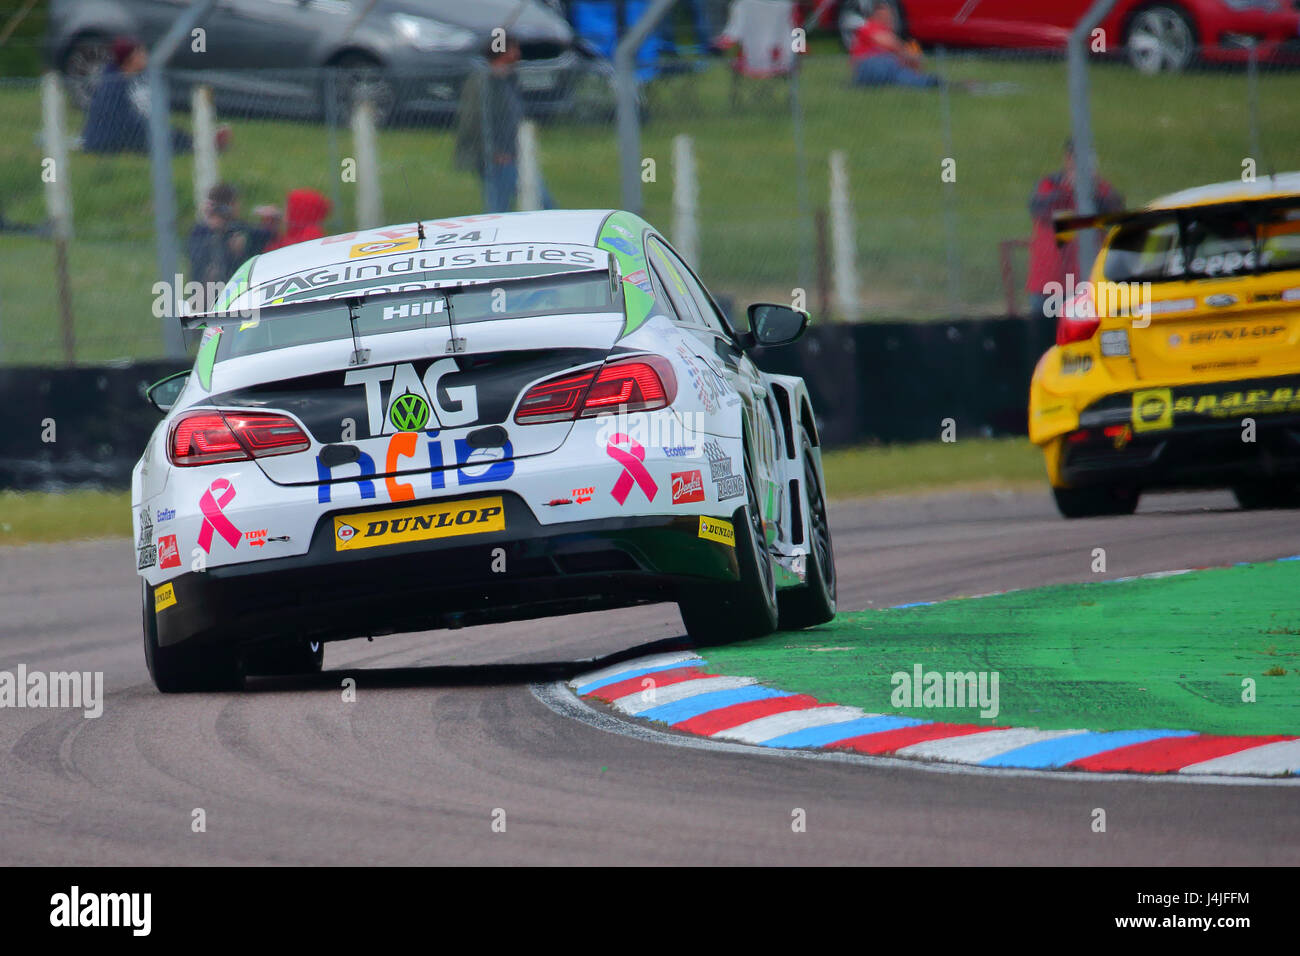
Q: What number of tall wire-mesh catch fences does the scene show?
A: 1